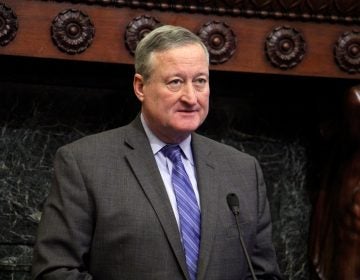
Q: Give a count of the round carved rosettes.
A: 6